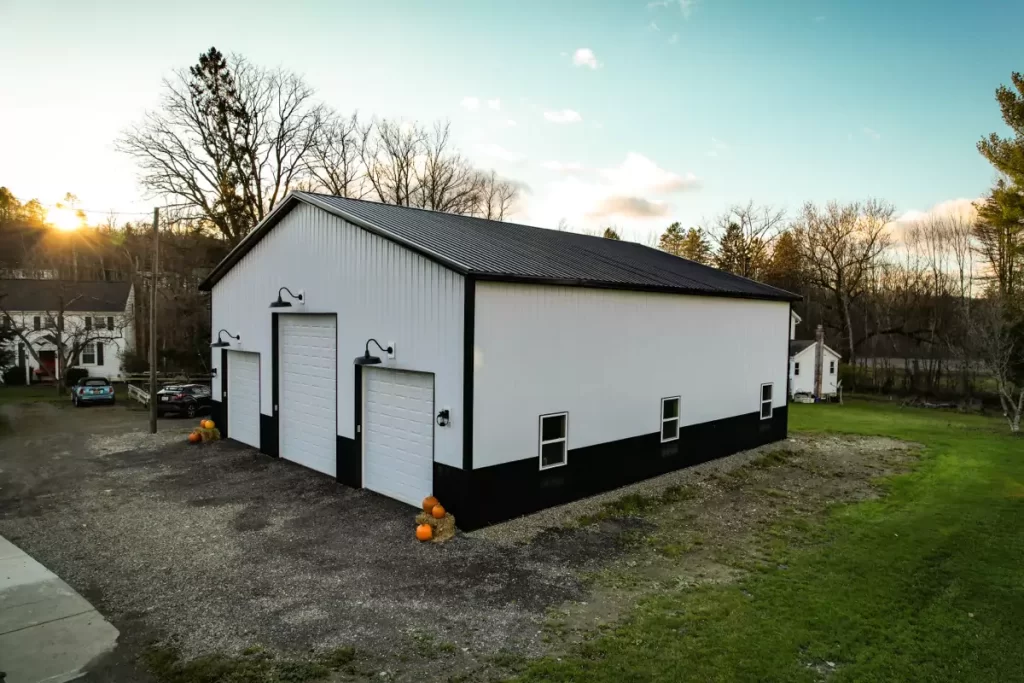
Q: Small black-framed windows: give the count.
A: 3